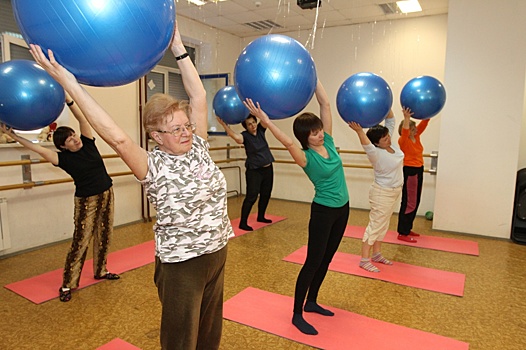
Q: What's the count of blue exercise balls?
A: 6